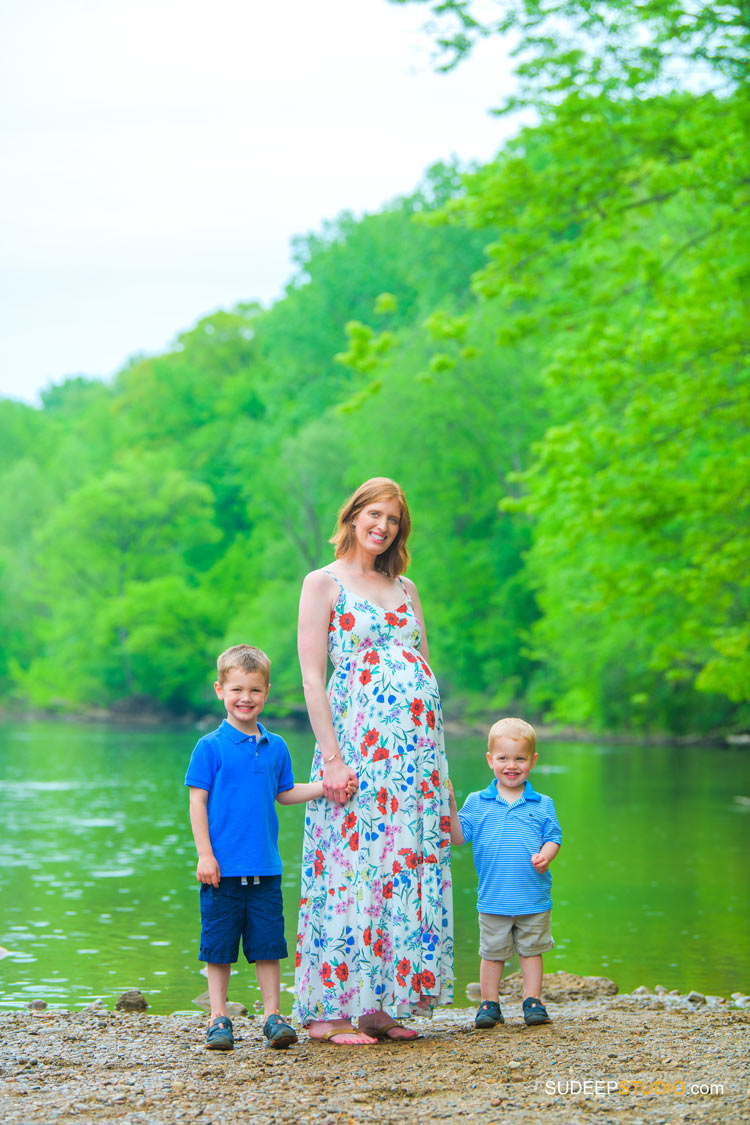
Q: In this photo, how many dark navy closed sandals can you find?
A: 4